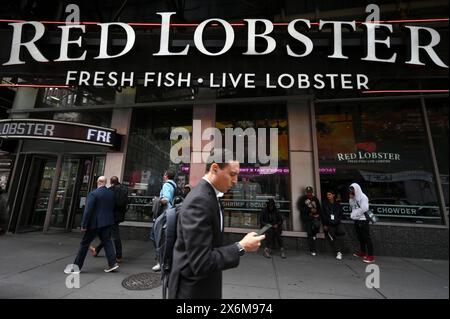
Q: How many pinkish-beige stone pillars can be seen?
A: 3